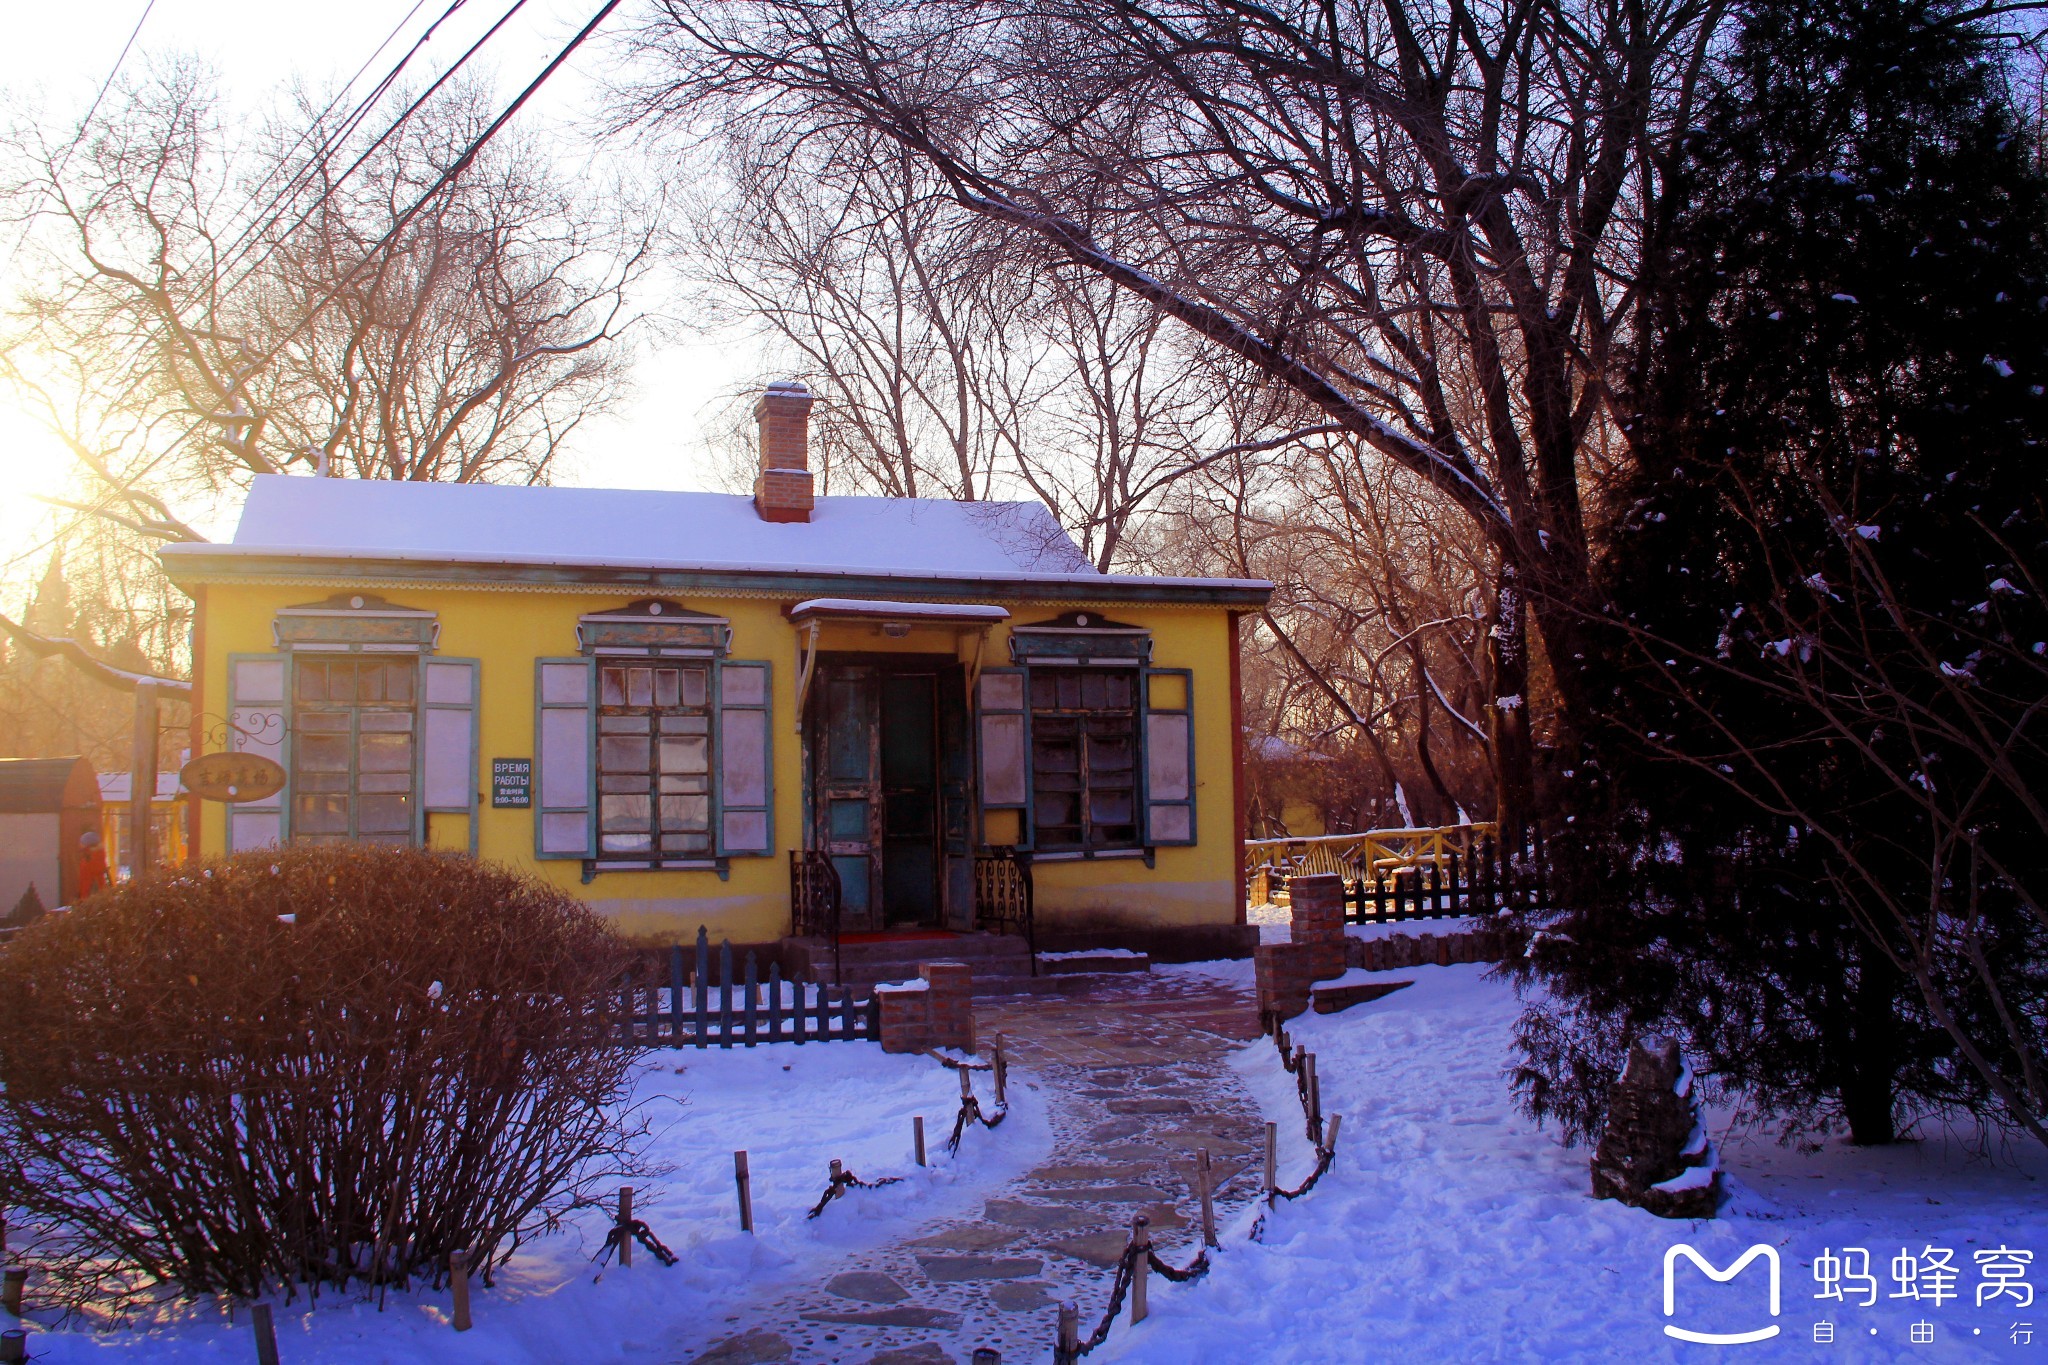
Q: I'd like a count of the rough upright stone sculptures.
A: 1